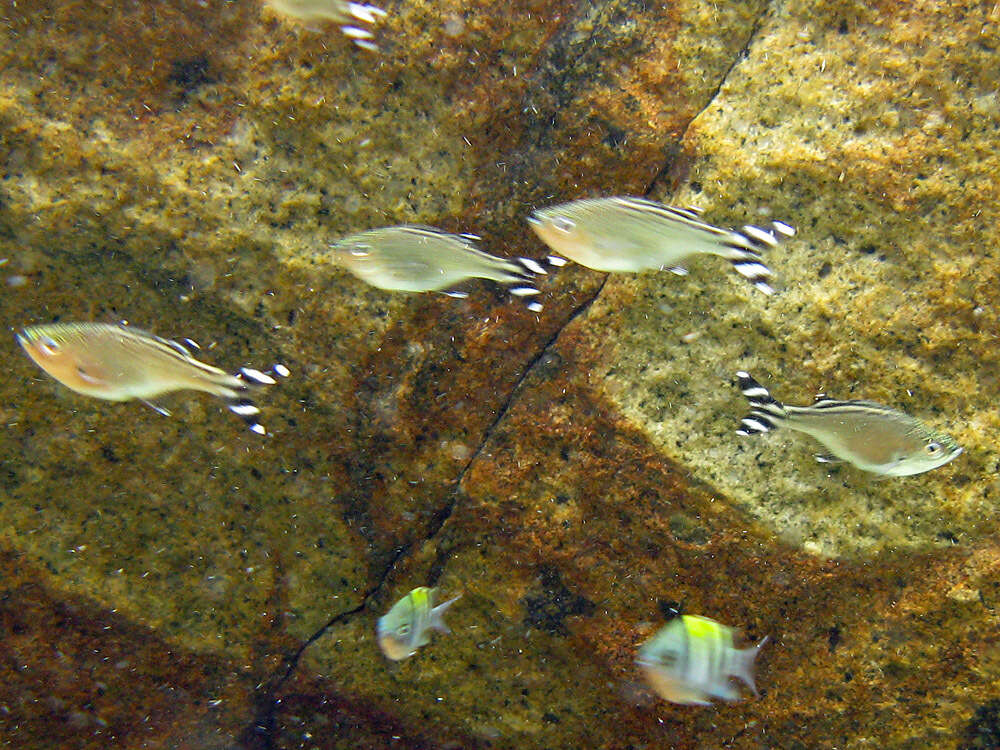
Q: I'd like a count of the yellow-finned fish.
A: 2